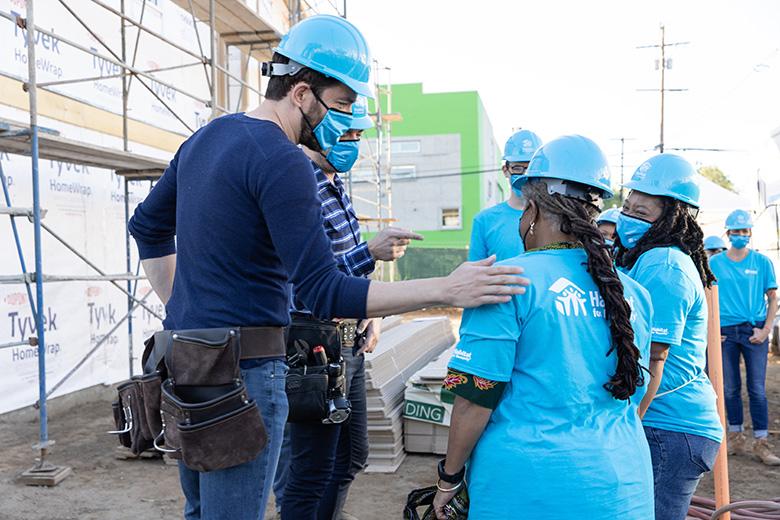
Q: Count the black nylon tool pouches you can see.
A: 1